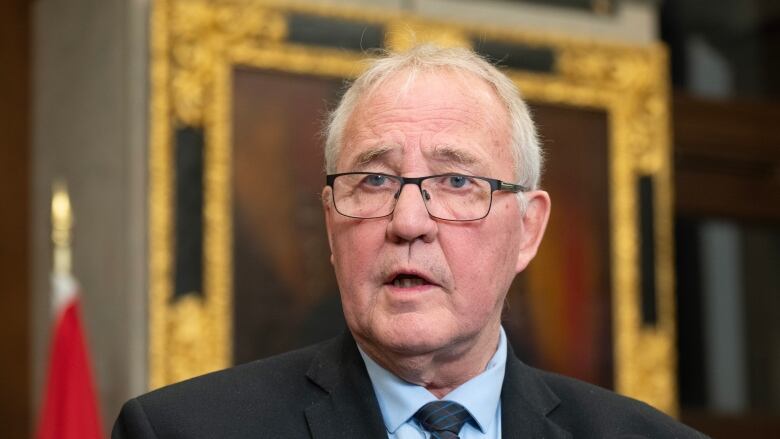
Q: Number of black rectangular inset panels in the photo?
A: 4